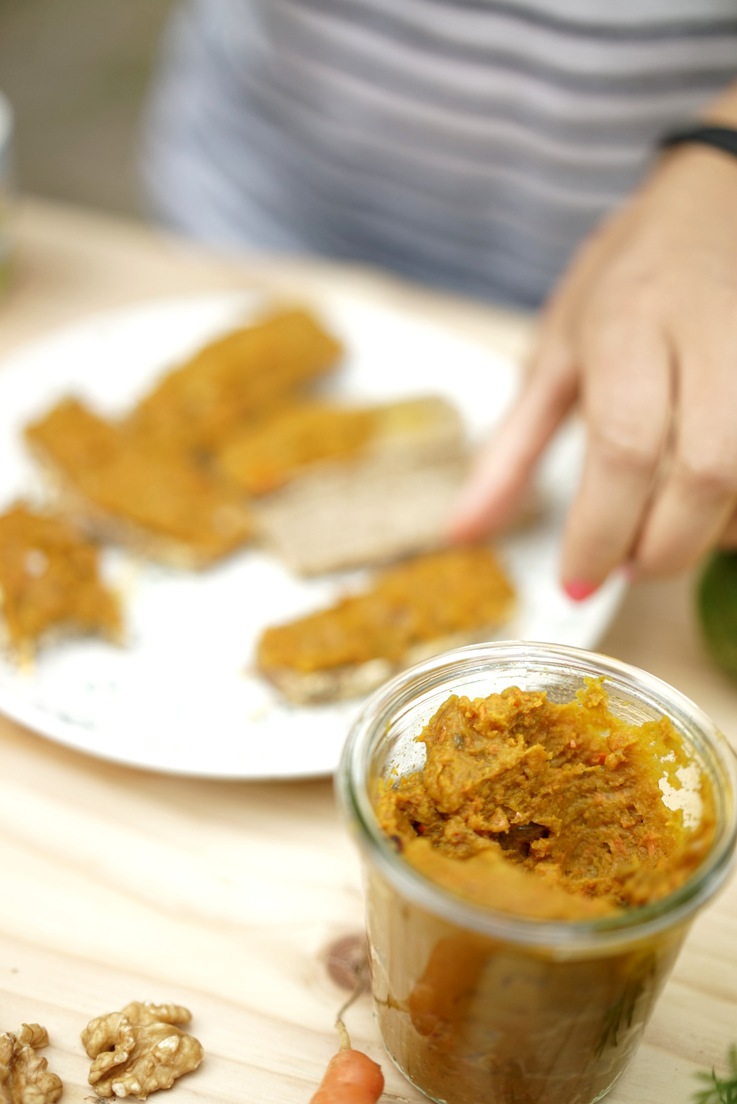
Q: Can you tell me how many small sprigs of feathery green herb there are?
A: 1